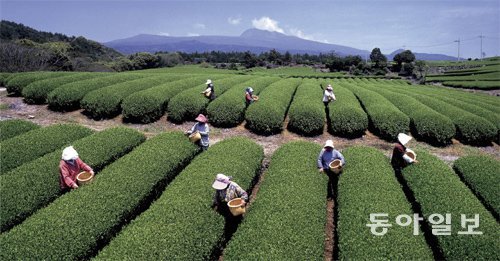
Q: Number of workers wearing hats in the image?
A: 8